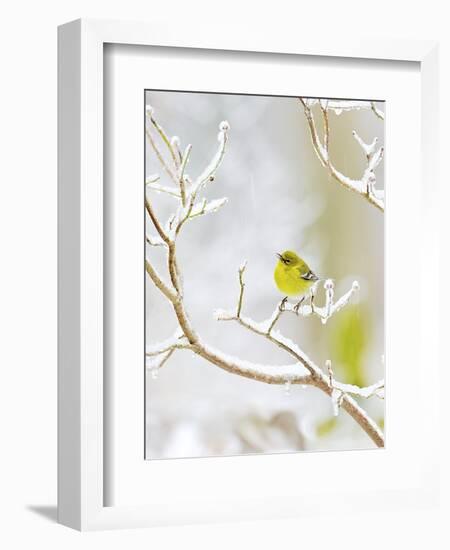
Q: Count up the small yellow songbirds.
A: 1